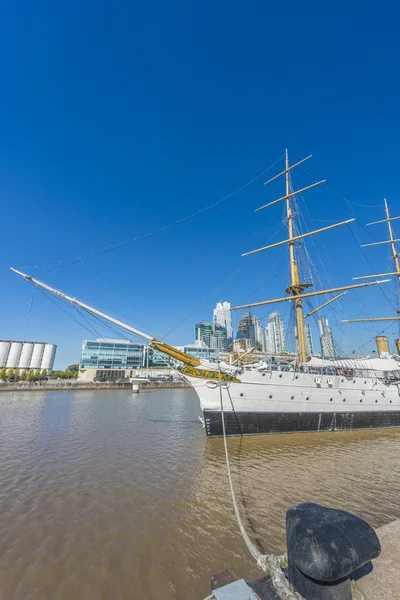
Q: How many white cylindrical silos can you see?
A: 5